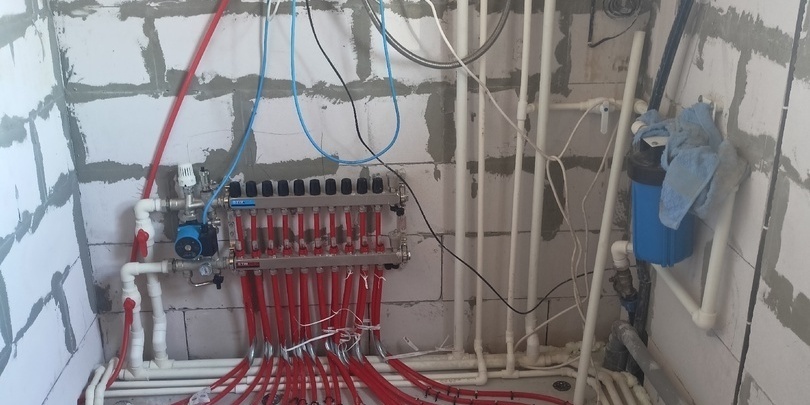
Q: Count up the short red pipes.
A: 10